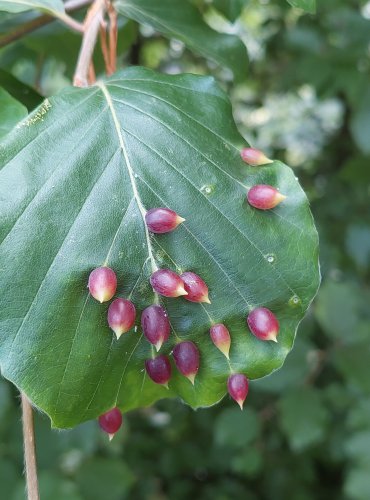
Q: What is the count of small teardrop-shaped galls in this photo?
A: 14